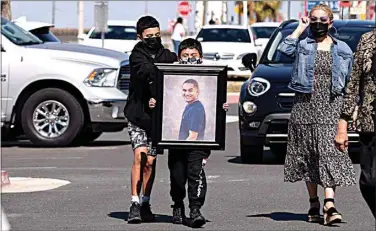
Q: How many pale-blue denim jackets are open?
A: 1